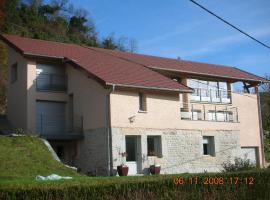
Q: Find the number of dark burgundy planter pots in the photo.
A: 2